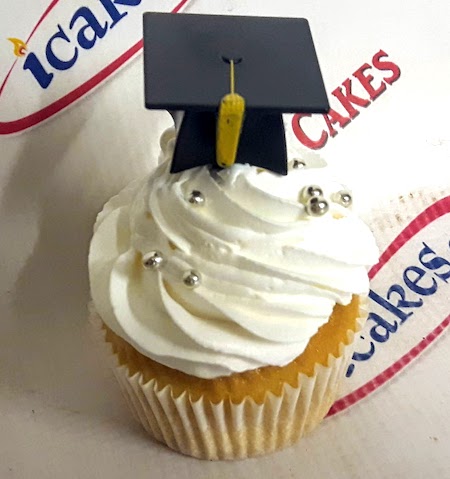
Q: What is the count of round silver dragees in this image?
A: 7